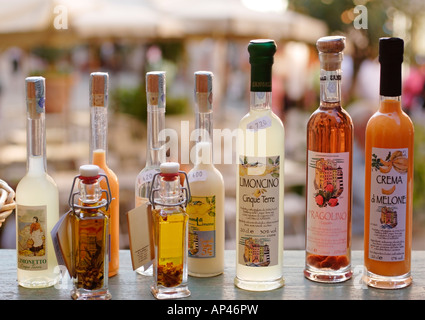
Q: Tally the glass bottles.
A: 9